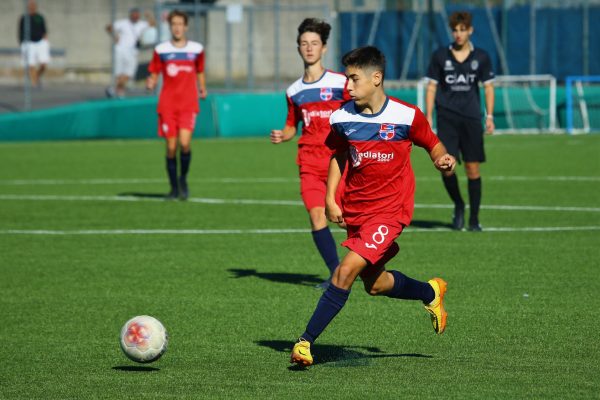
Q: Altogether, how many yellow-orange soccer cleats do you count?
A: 2